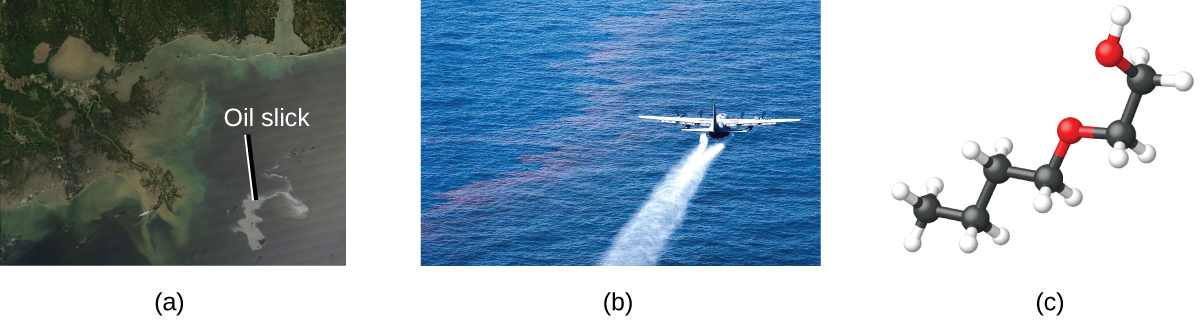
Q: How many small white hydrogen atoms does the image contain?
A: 14